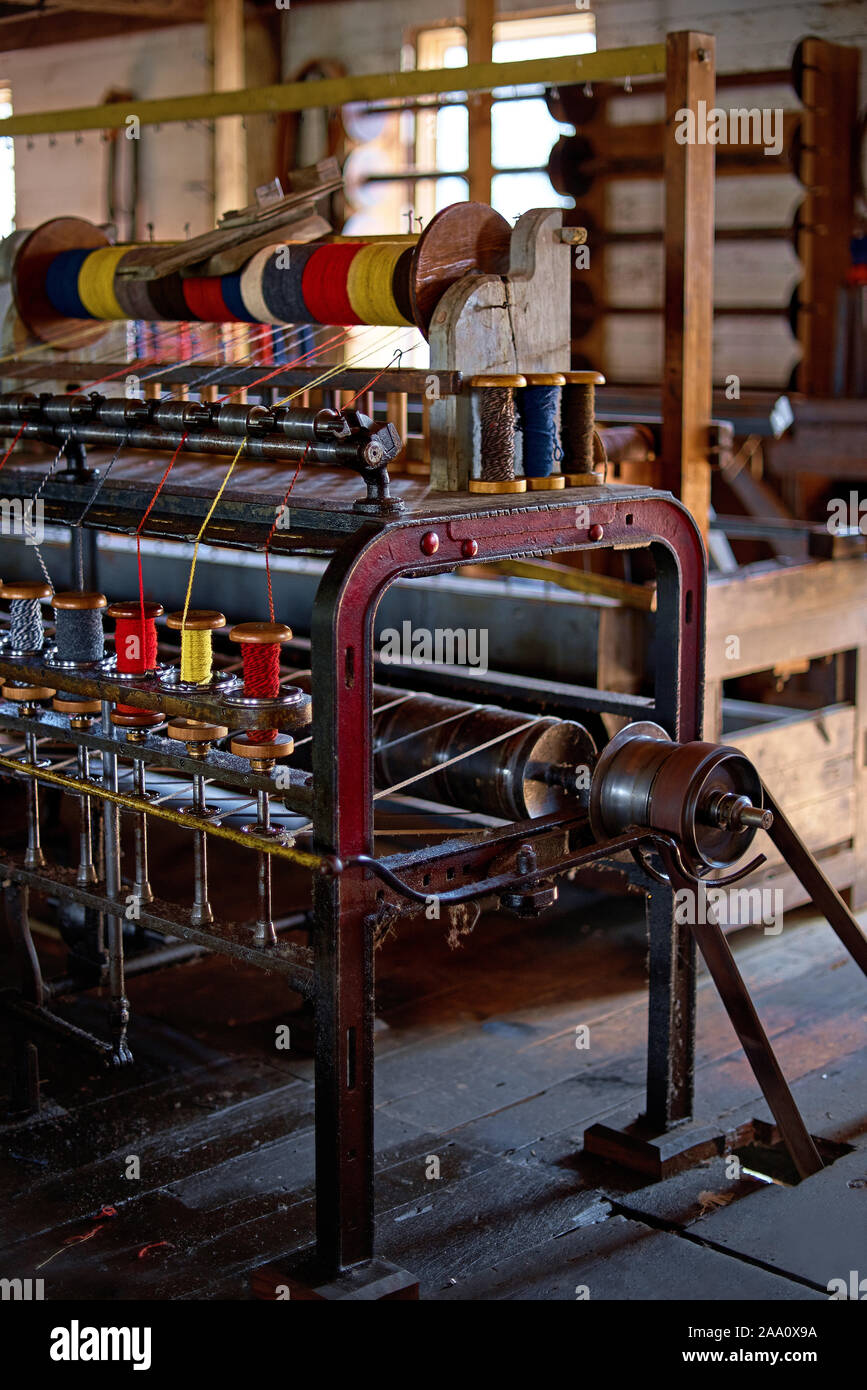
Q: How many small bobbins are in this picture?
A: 8